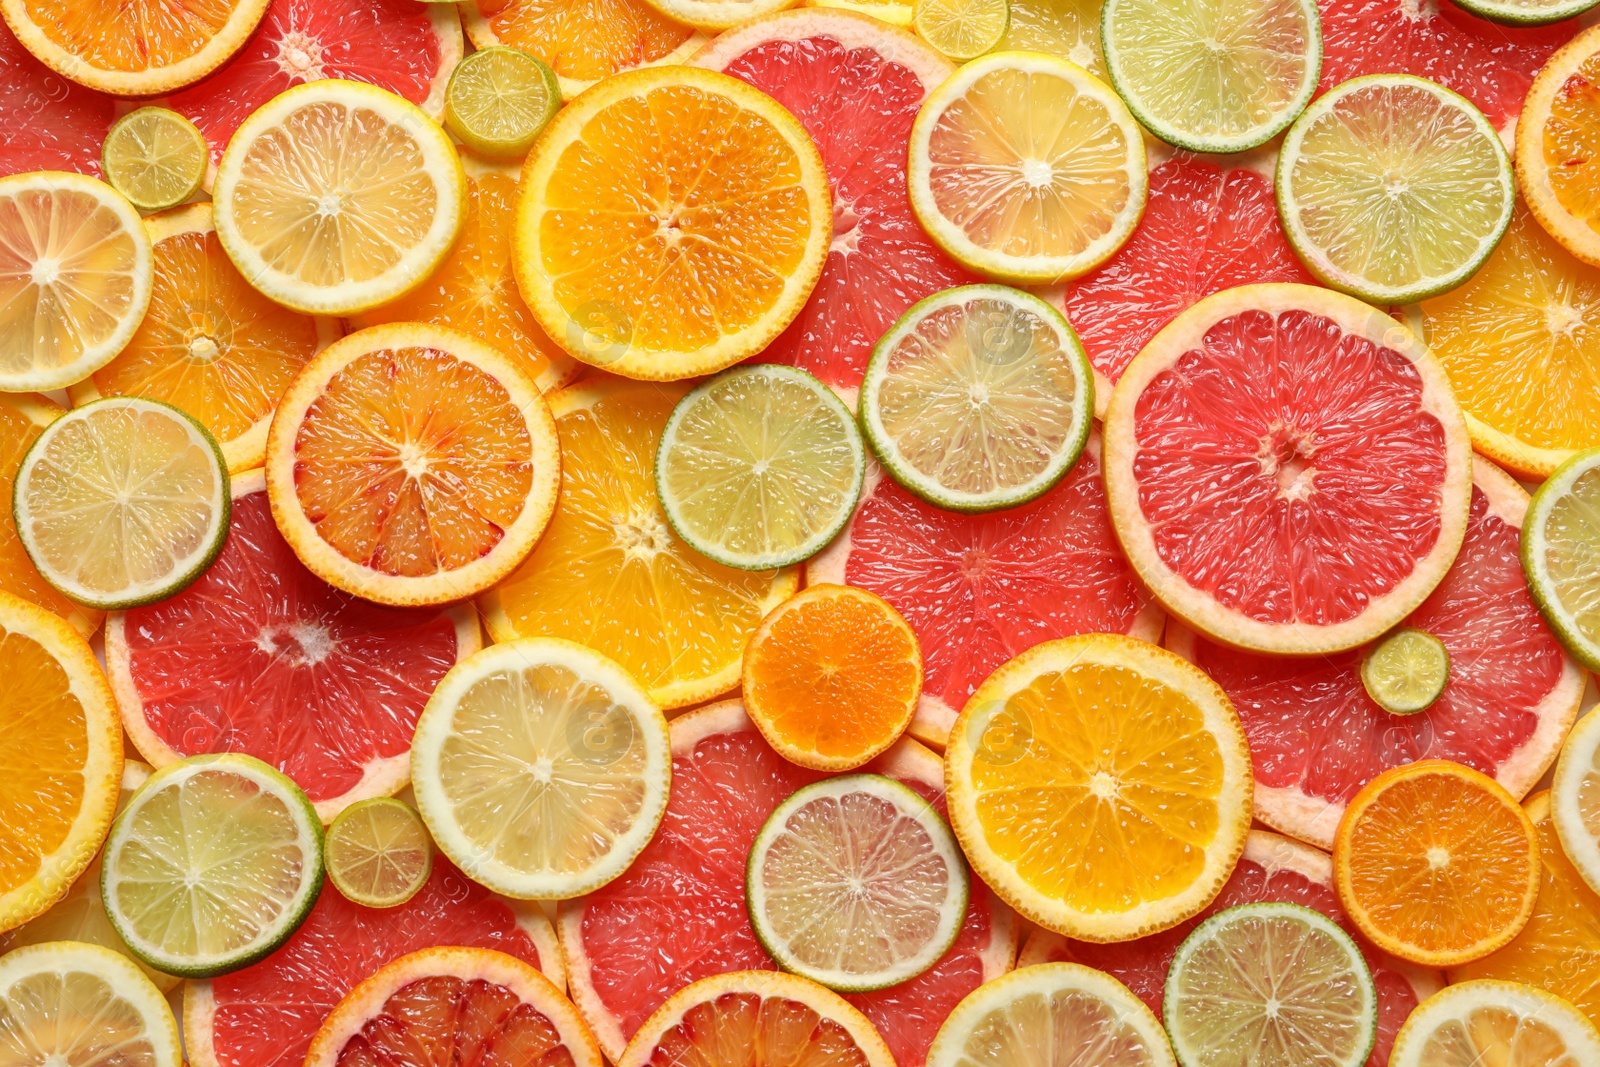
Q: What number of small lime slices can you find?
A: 5